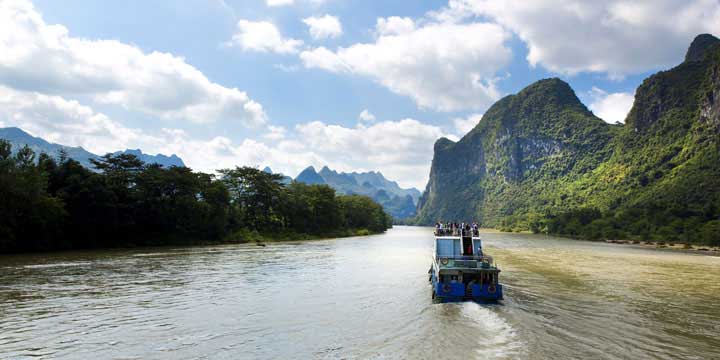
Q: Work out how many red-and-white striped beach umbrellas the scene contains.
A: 0